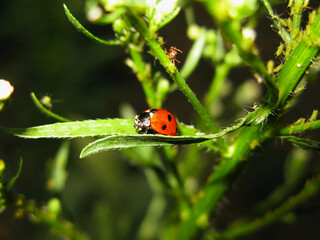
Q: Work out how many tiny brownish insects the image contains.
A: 1